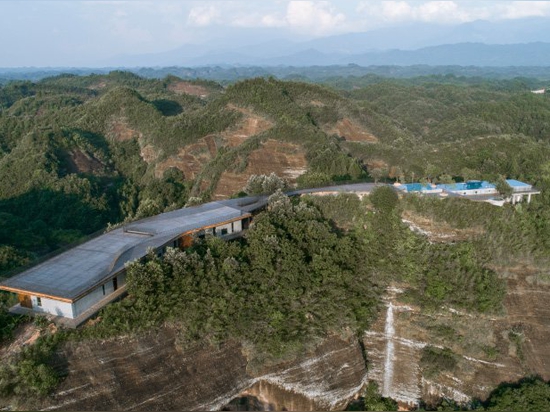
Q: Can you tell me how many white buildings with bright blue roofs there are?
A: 3